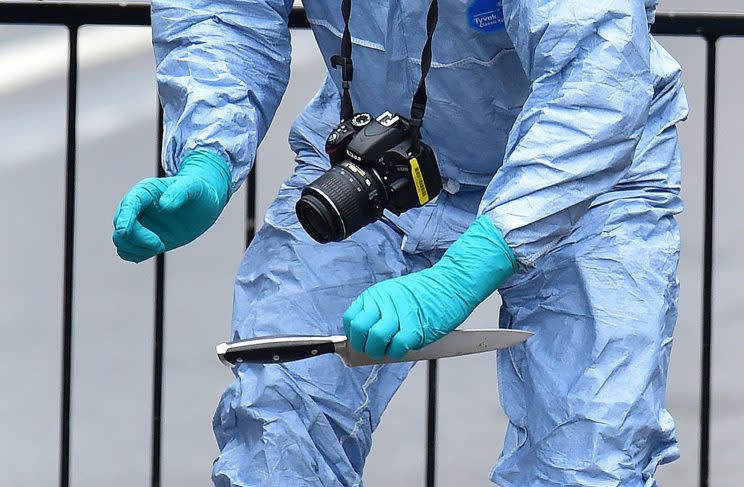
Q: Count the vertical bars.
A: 5